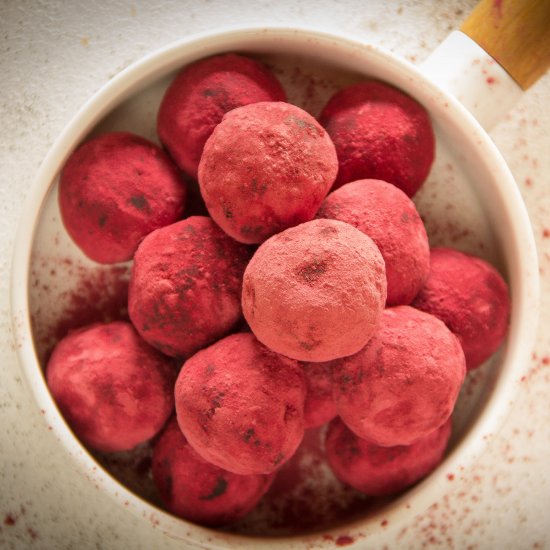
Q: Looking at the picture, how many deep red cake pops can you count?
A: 14